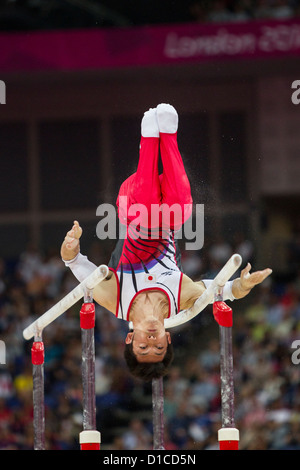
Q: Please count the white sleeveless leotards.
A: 1